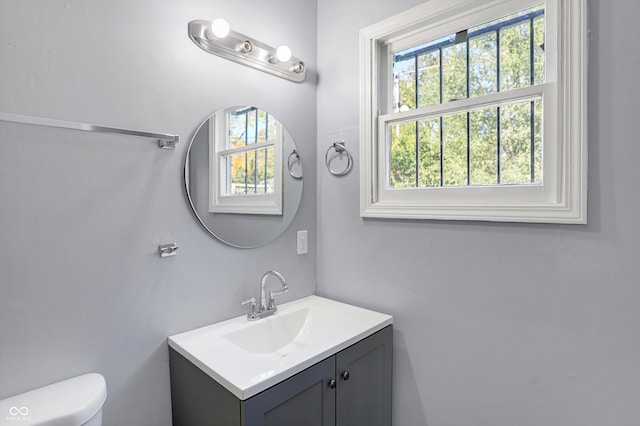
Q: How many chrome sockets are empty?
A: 2